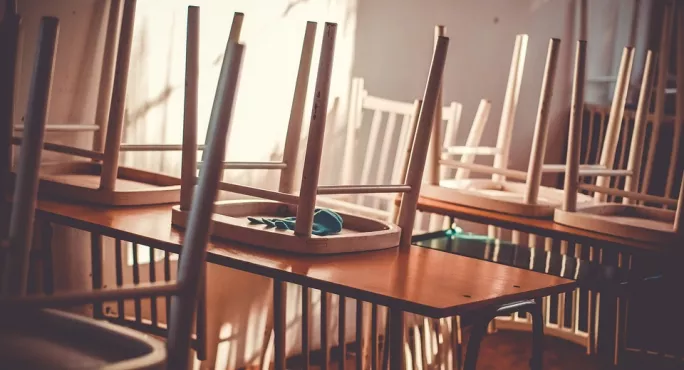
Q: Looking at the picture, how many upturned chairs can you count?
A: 5